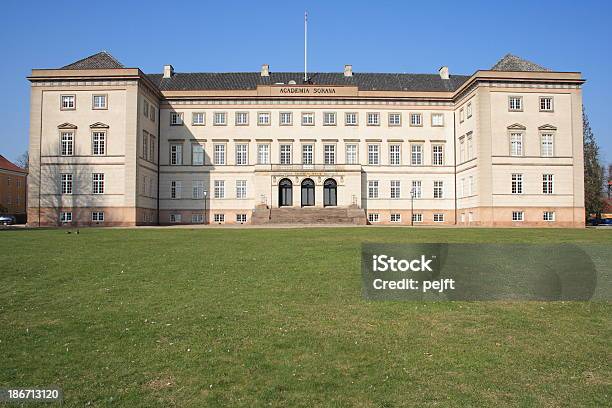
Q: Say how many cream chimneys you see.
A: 4